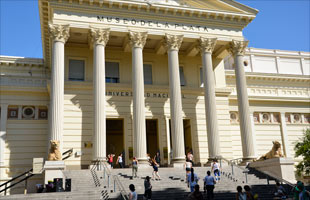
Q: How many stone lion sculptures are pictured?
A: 2